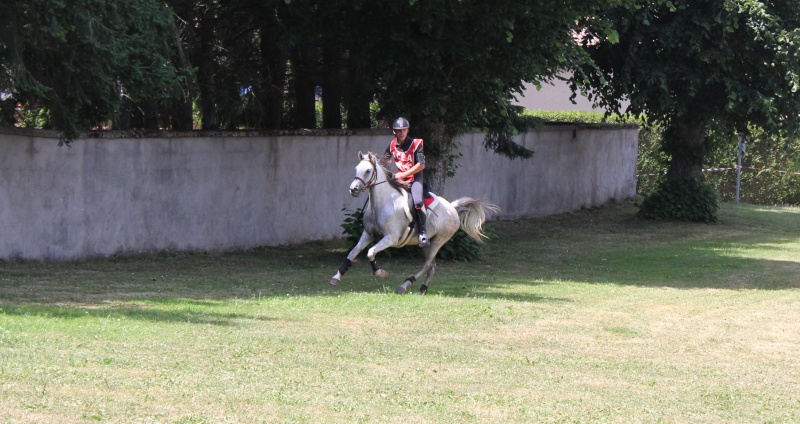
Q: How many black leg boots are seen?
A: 4